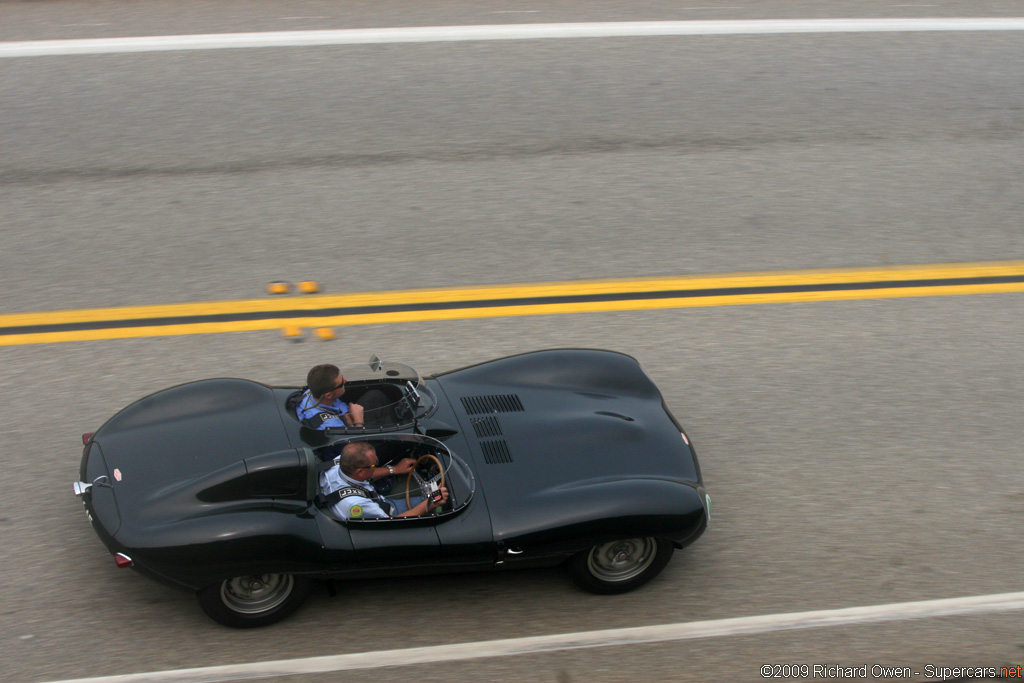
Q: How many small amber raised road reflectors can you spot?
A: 4